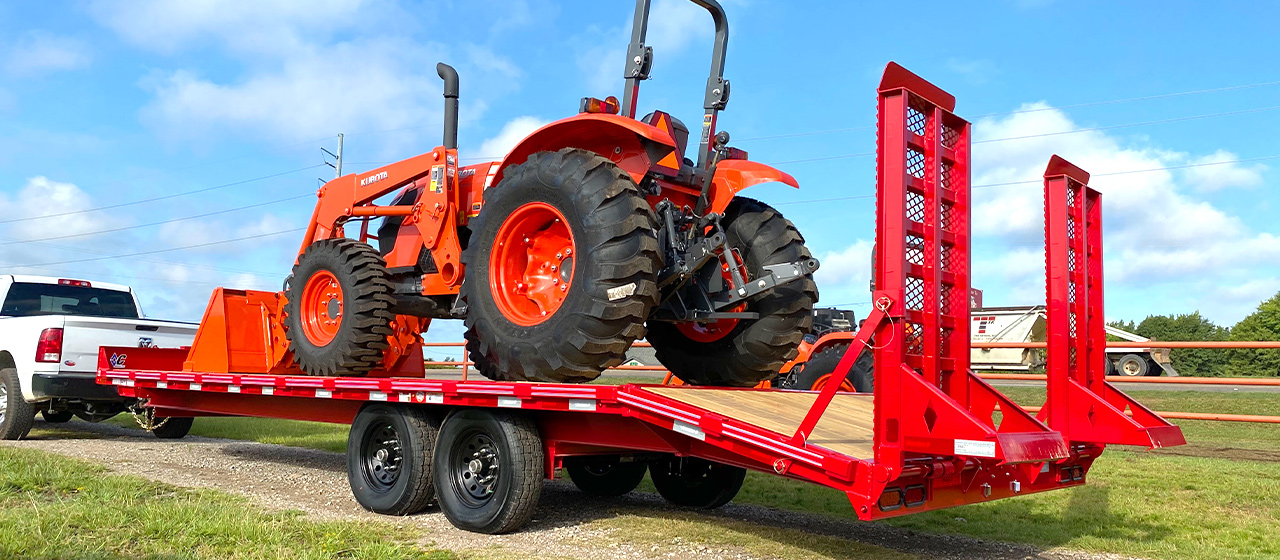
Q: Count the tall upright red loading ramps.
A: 2